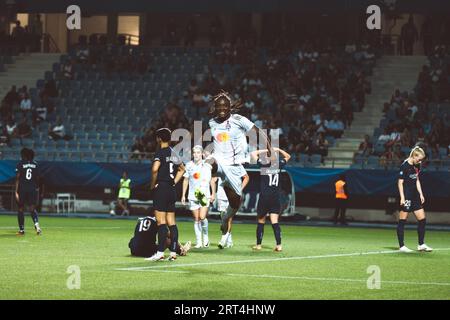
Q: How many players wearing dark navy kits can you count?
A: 5